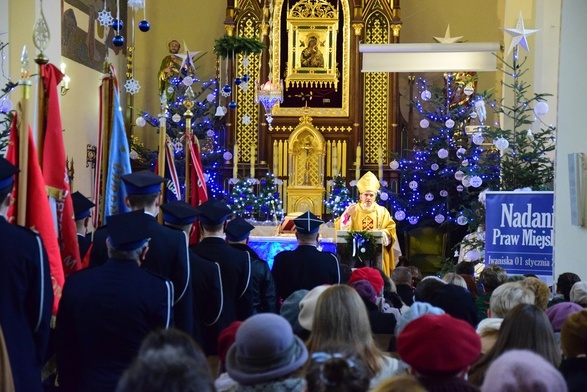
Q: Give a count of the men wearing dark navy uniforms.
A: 8